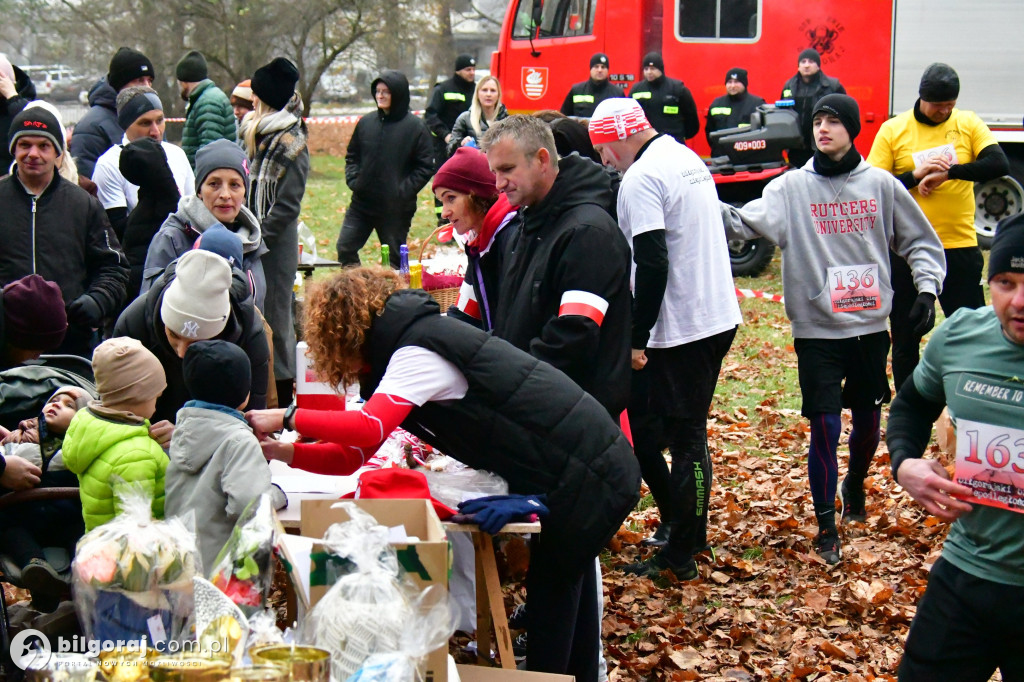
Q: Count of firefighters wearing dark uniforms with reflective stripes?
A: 5